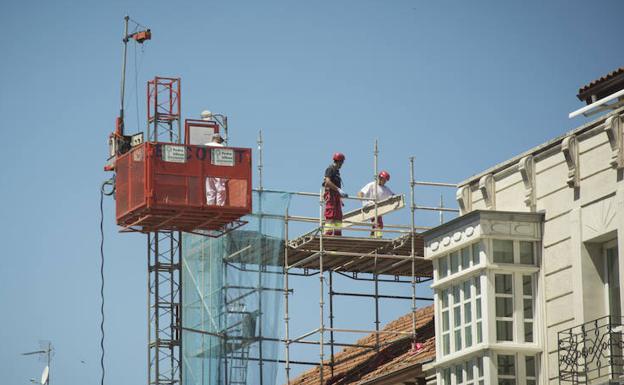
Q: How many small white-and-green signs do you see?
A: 2